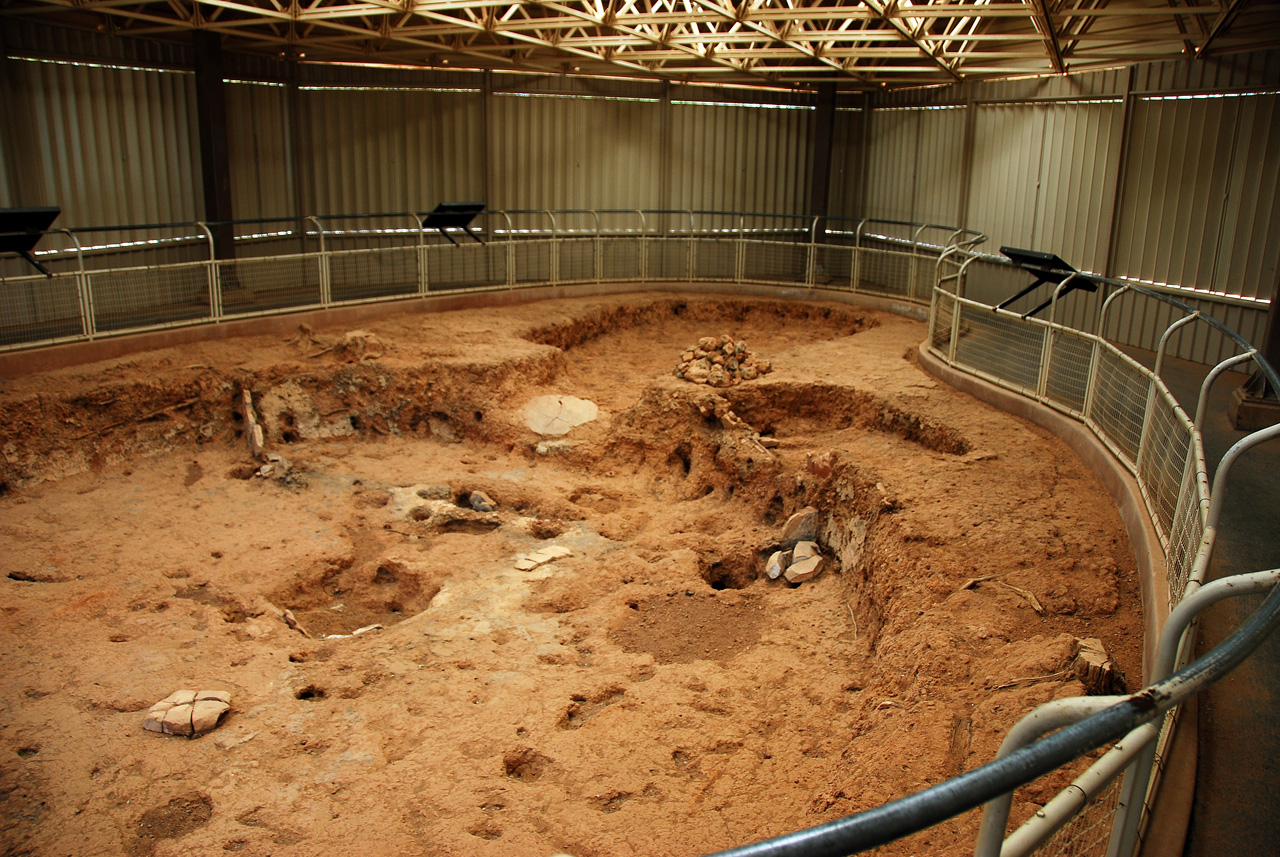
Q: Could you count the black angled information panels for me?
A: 3